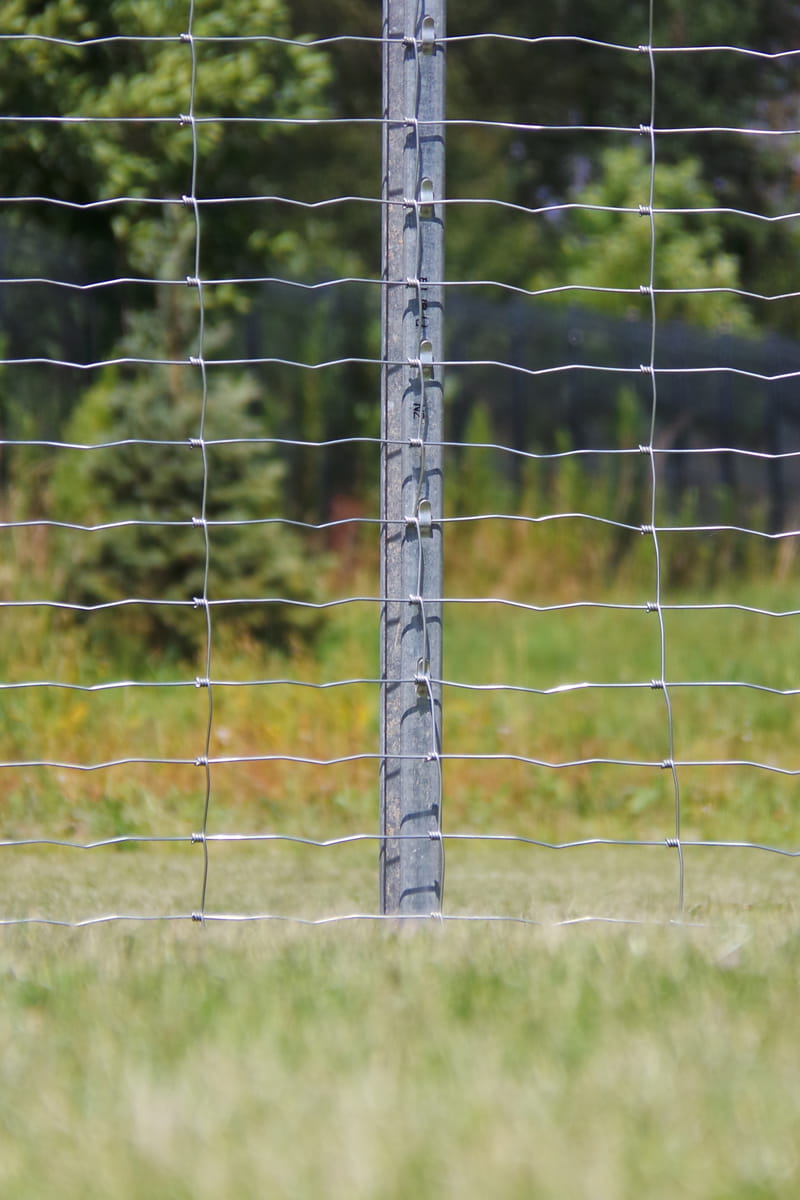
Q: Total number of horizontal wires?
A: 12